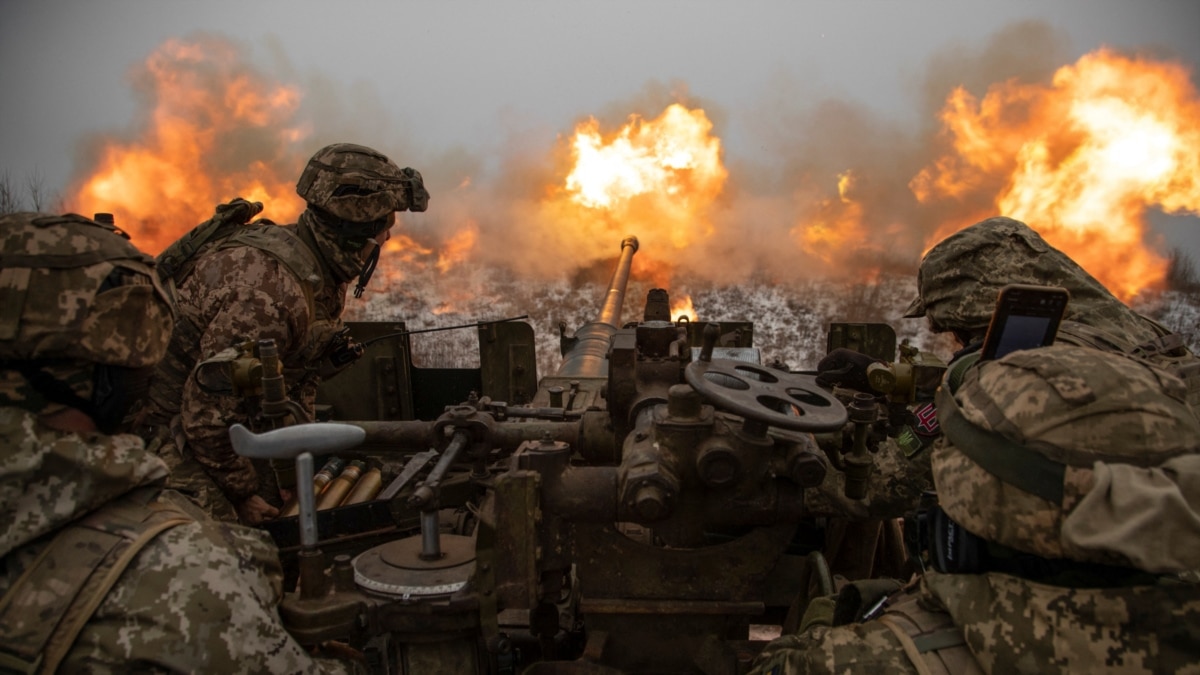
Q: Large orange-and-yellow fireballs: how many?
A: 3